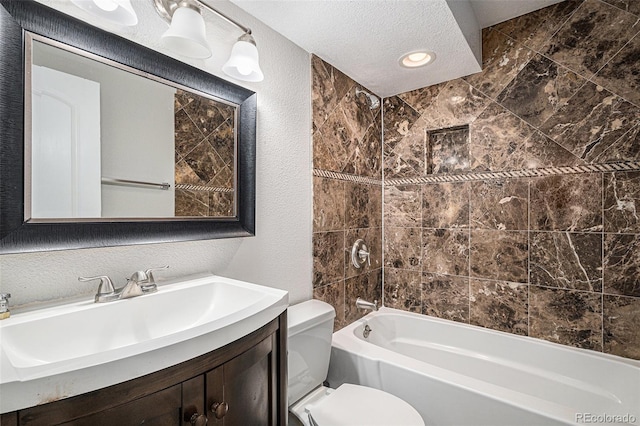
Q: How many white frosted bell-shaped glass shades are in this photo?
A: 3